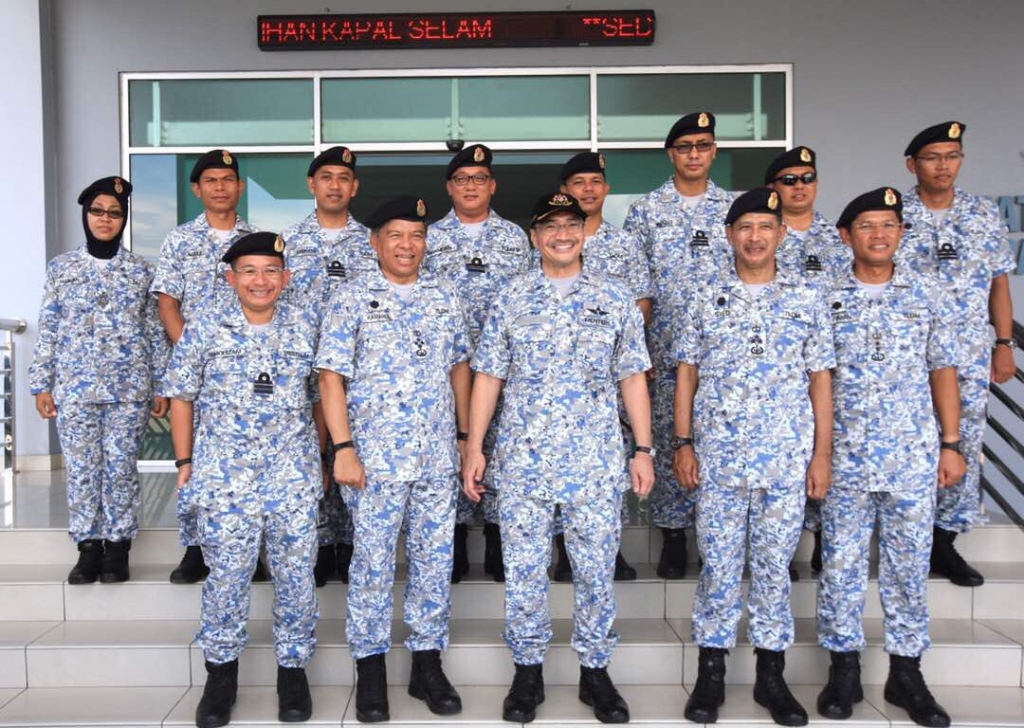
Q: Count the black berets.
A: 12